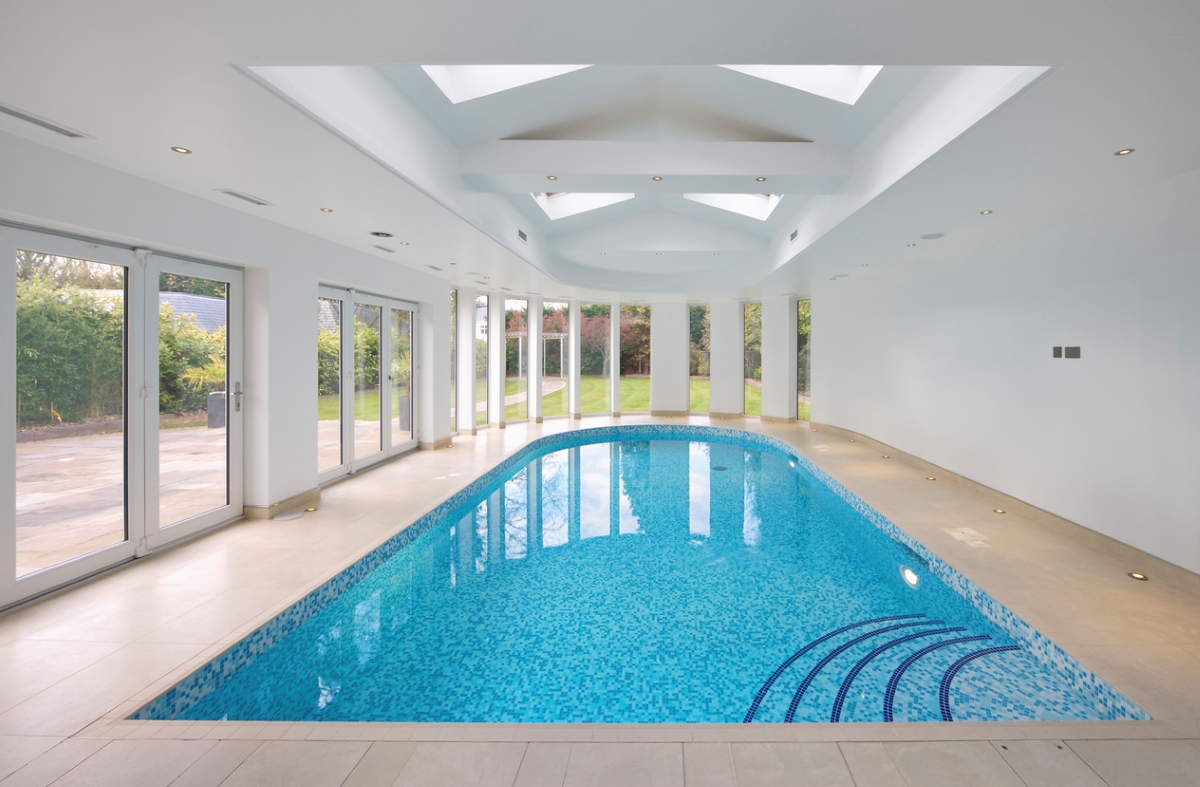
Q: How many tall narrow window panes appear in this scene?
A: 9